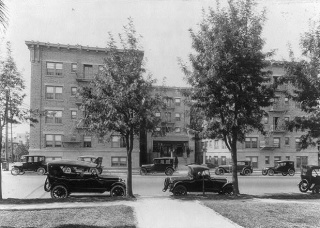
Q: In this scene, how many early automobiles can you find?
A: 8